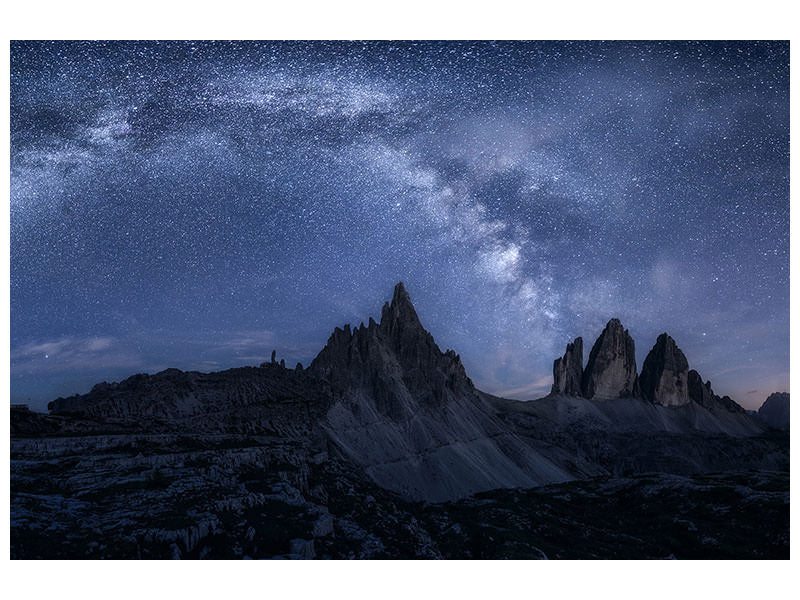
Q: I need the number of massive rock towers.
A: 3